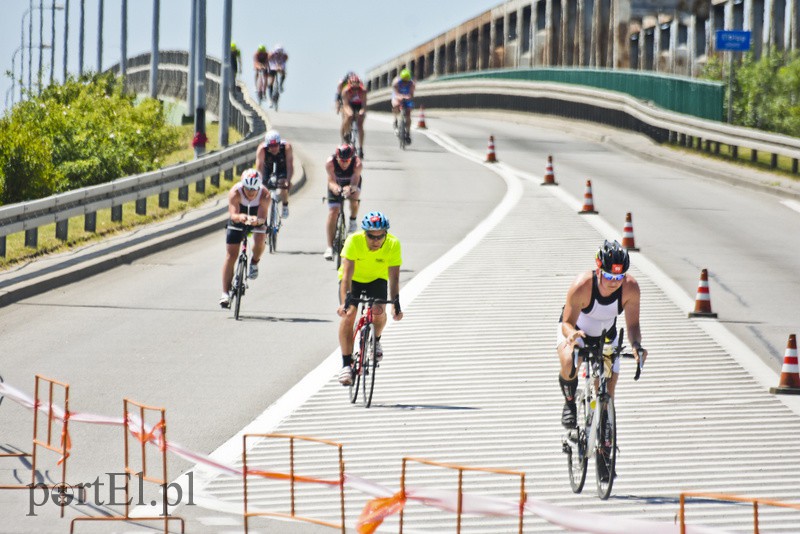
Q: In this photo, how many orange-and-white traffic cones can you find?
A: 7